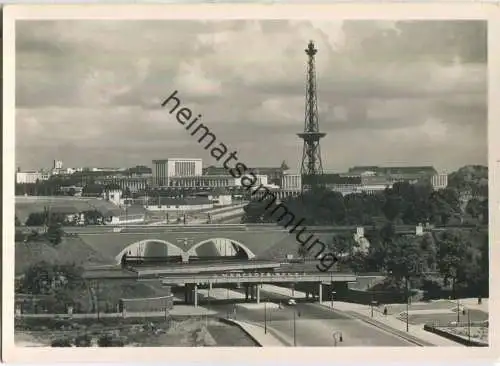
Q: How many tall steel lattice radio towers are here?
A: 1